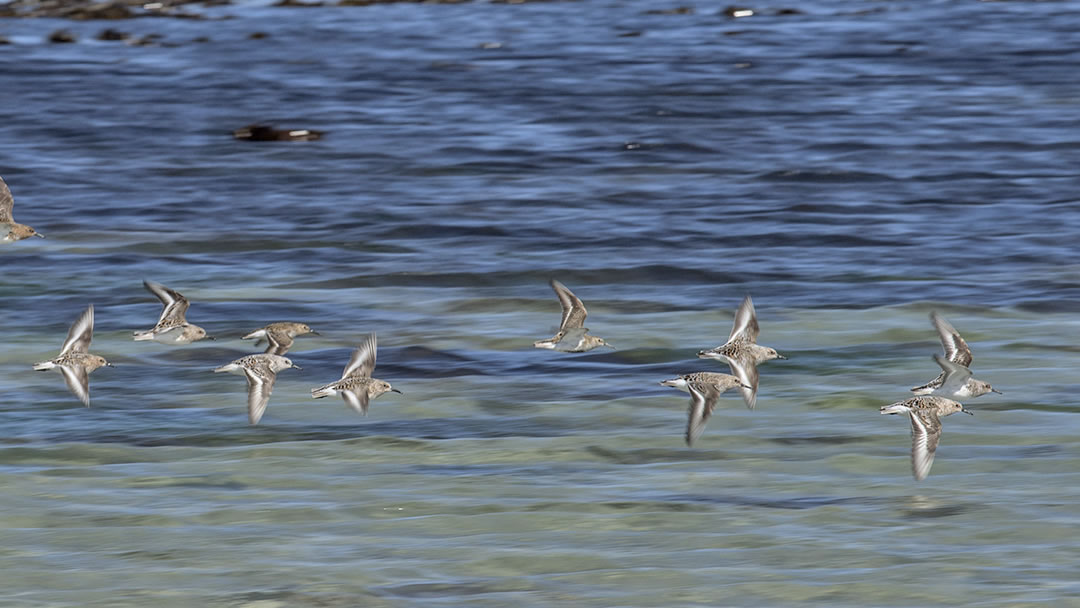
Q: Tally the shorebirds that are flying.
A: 11